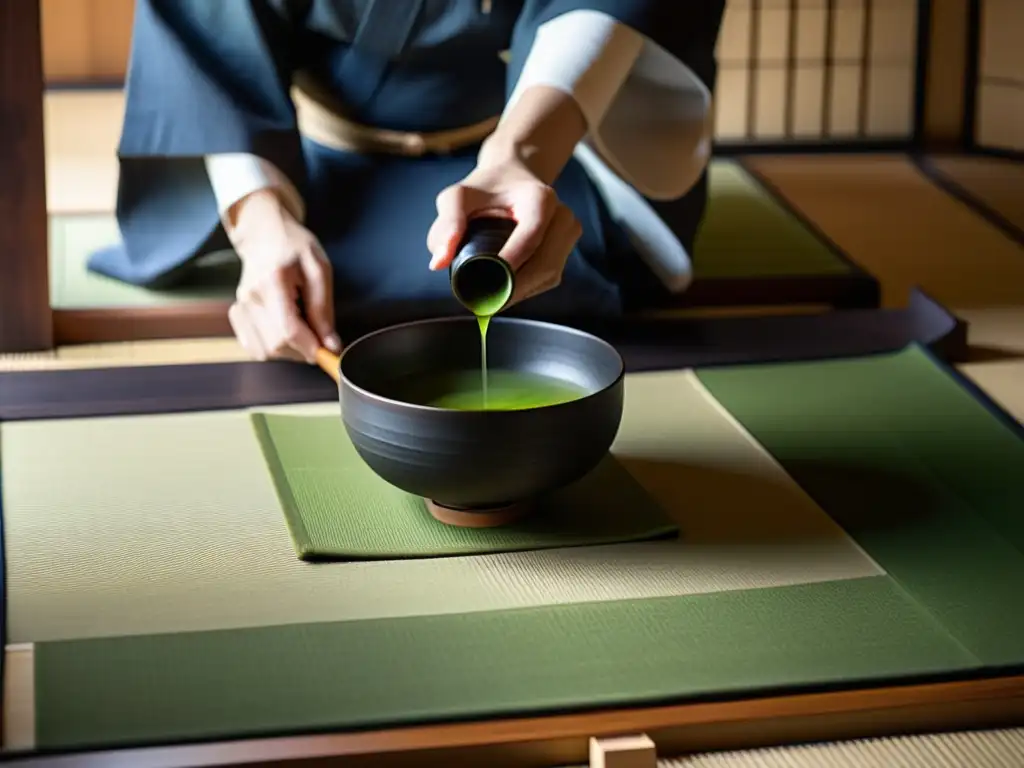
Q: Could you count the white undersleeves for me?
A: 2